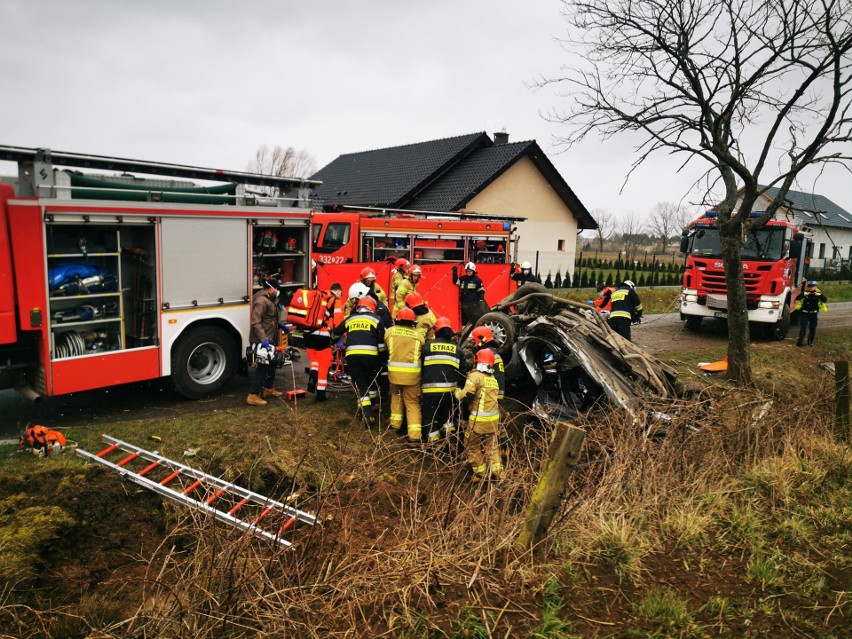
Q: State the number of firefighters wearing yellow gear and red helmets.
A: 6